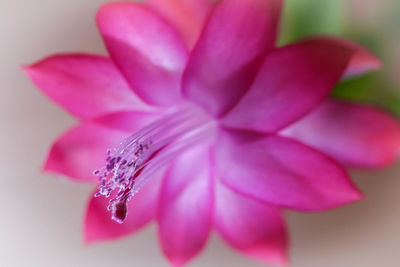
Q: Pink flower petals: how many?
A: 11